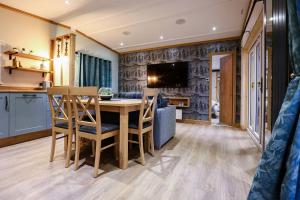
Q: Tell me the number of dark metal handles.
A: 2